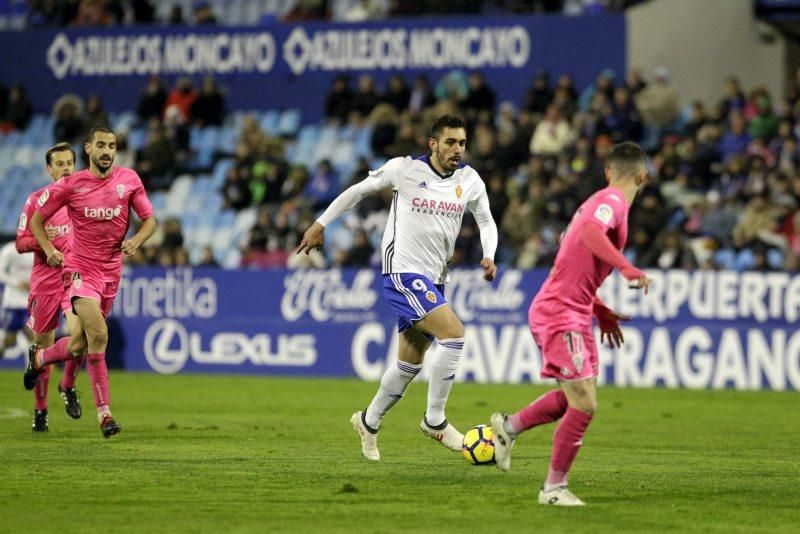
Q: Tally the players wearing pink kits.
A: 3